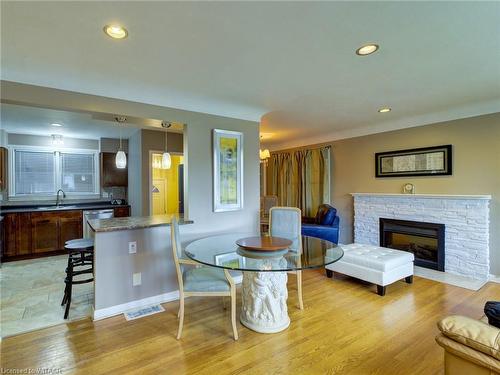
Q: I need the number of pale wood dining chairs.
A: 2